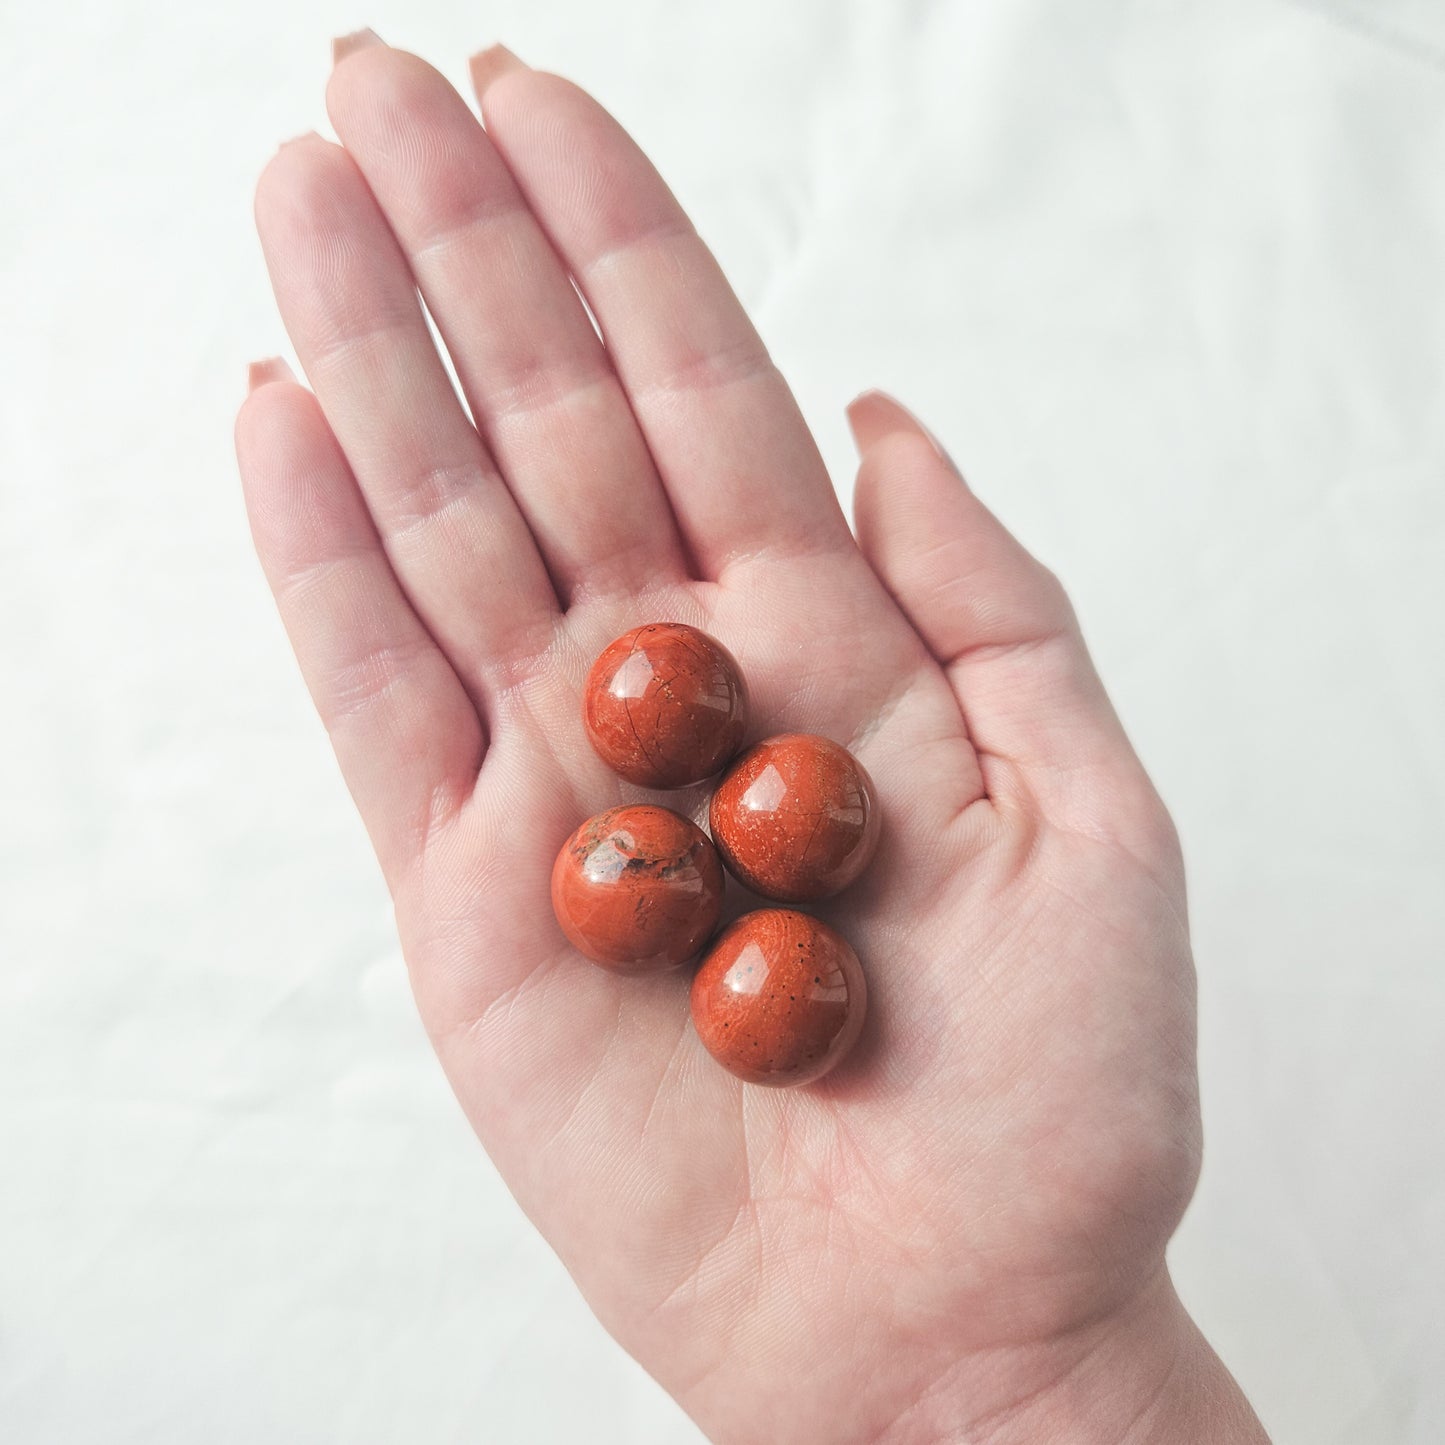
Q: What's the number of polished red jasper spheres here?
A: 4